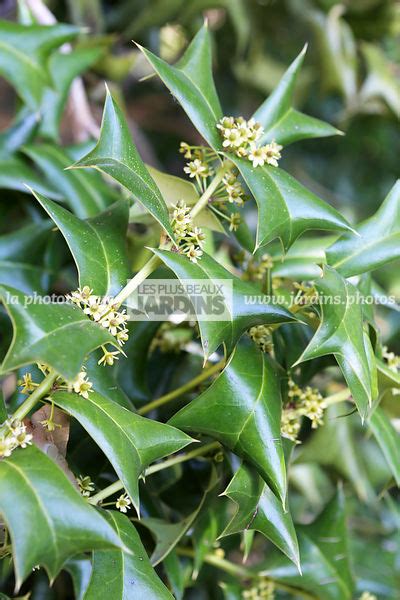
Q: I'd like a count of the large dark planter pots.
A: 0